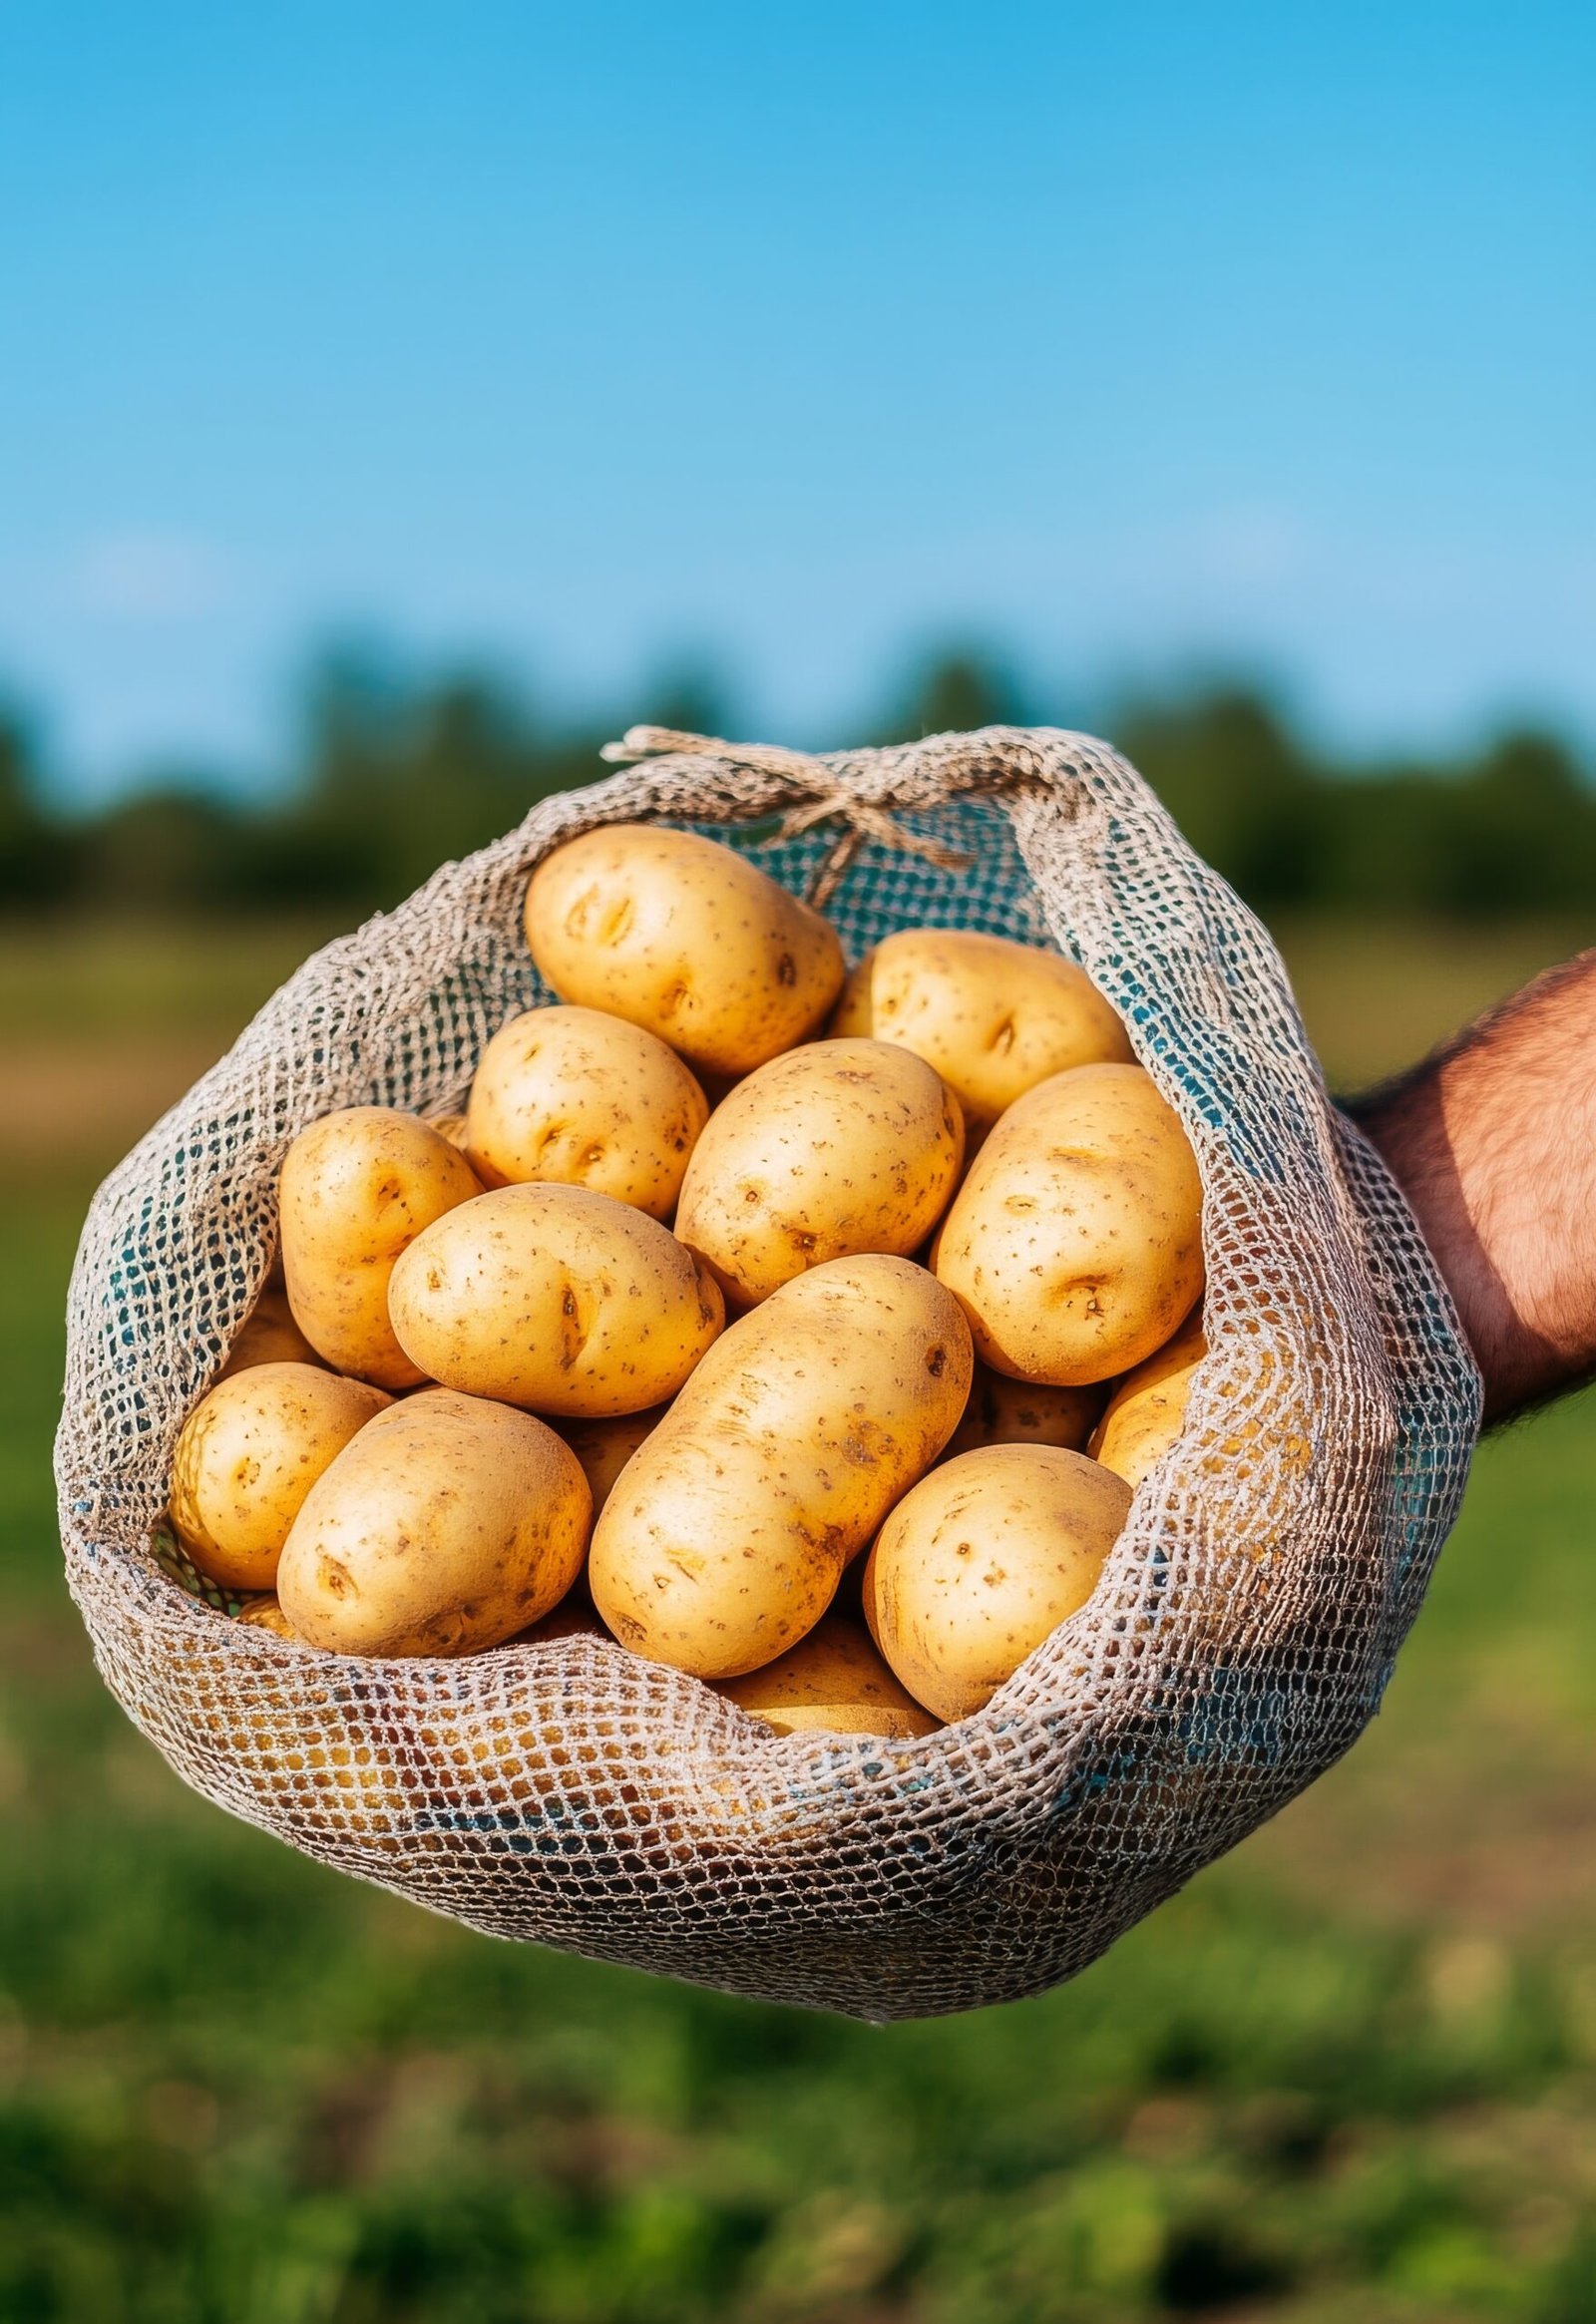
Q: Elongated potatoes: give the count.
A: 1